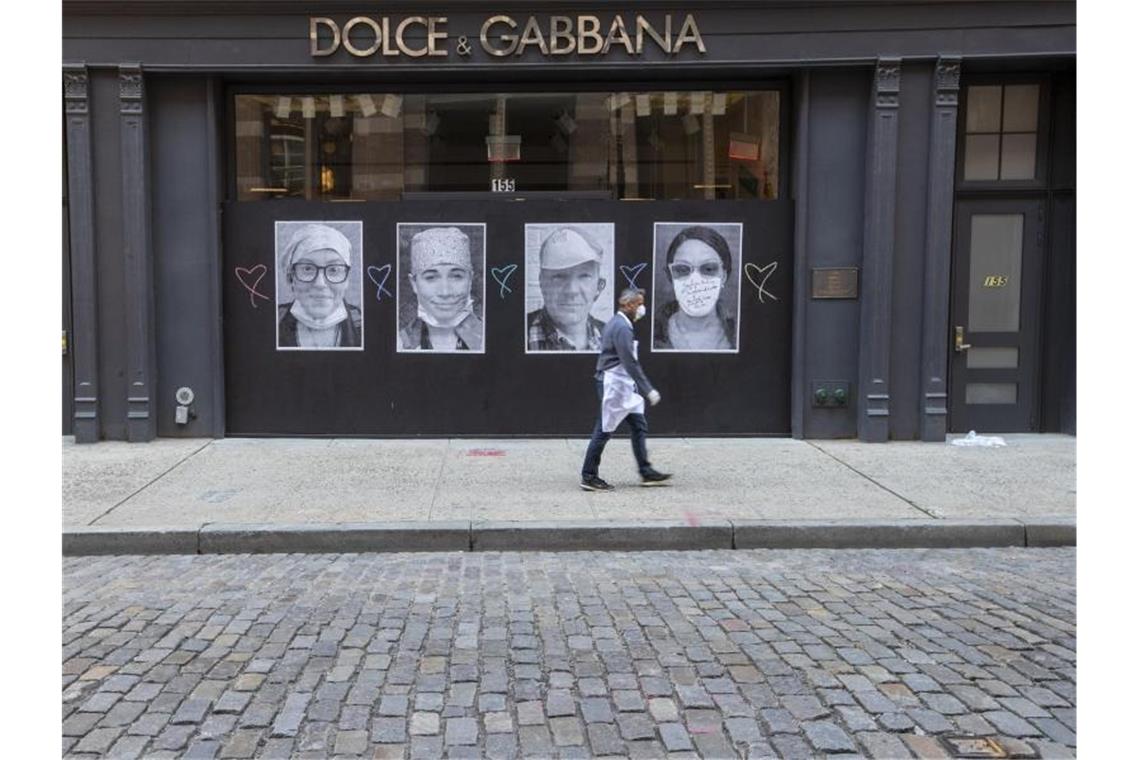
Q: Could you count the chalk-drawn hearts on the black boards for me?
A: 5